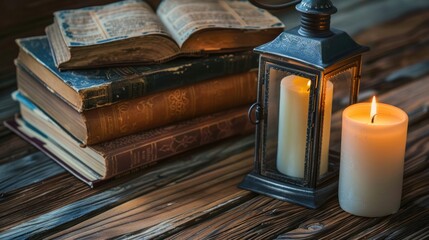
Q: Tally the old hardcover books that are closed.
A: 3